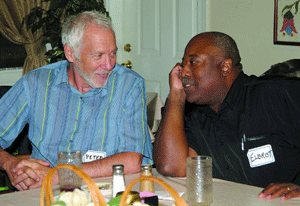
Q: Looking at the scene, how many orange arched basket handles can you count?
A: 2